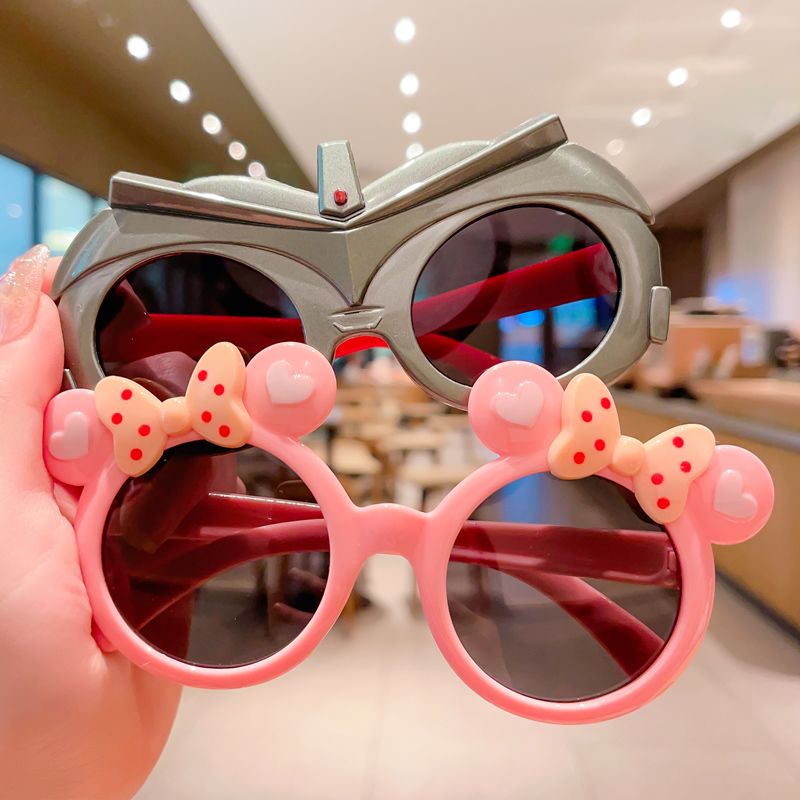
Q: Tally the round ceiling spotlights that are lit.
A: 13